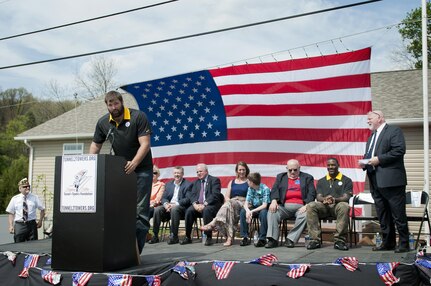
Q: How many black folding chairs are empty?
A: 2